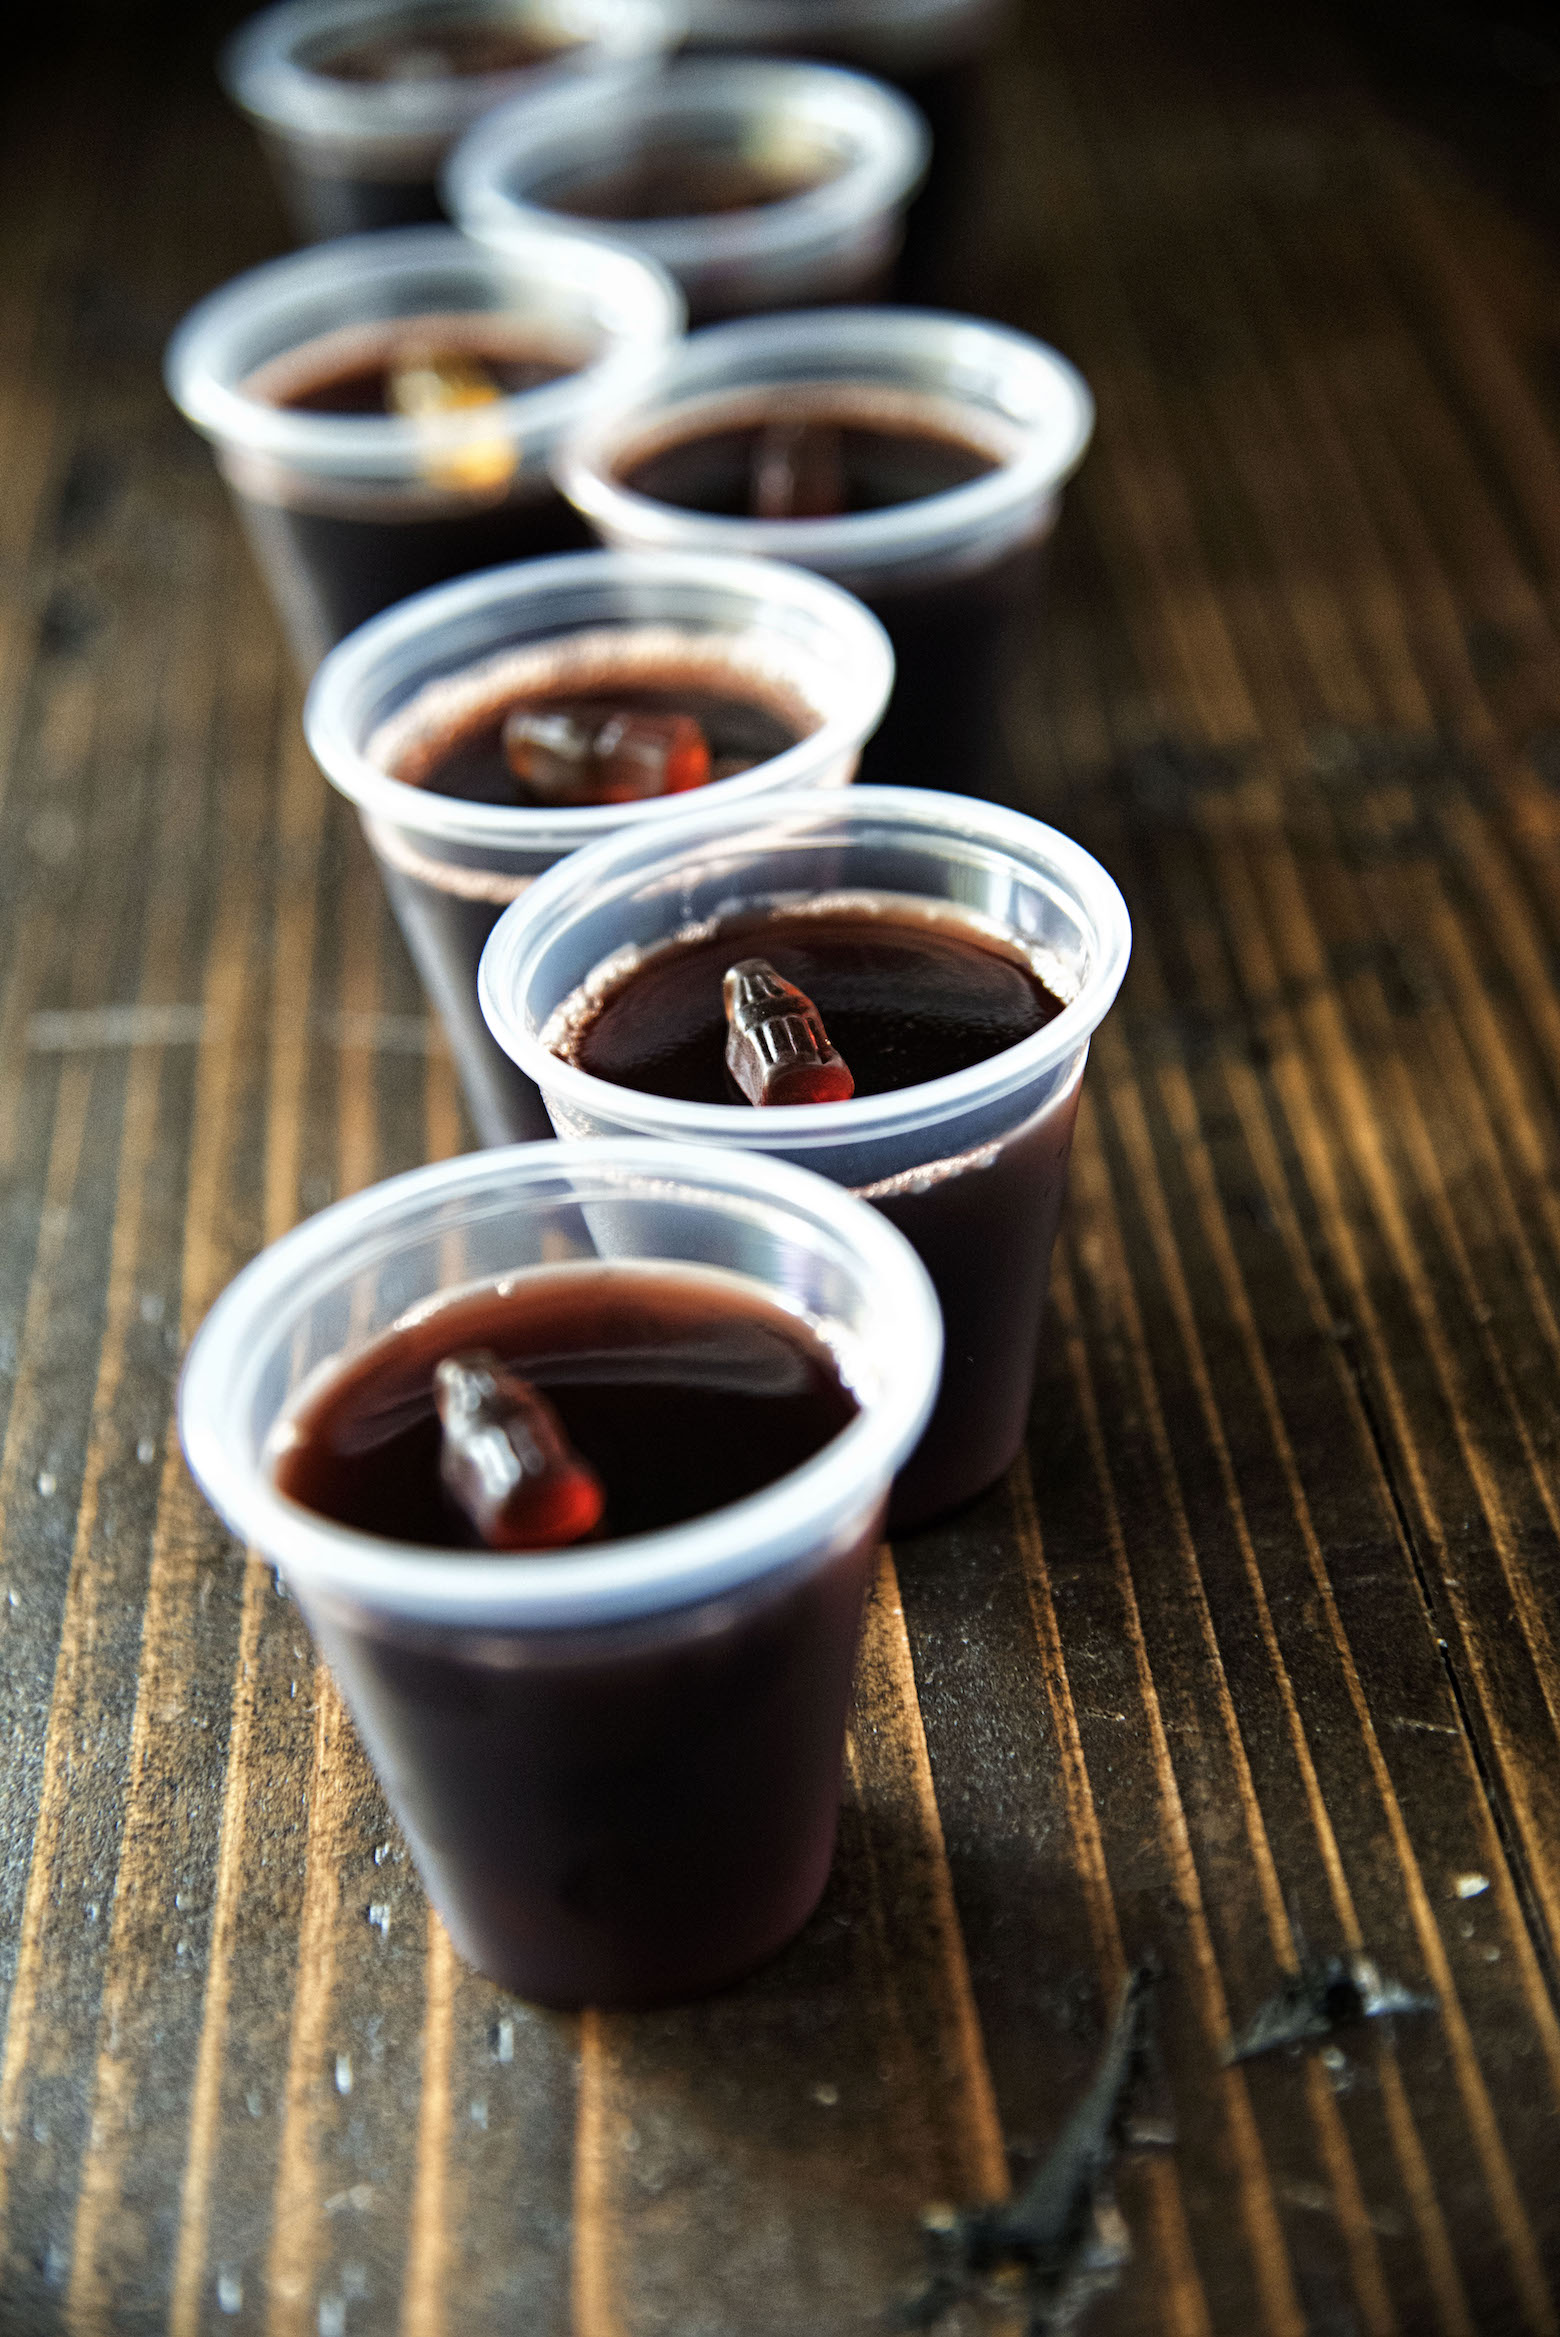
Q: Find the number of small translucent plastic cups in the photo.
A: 8